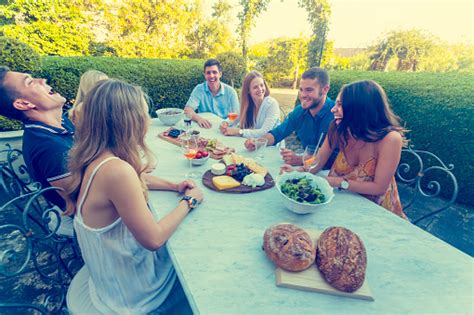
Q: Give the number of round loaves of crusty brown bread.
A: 2